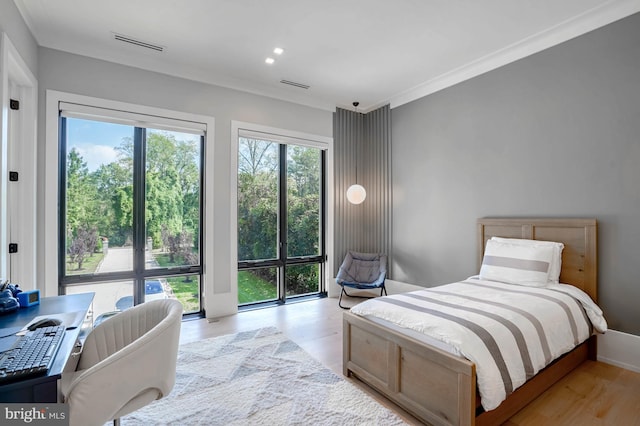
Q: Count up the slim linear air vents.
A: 2